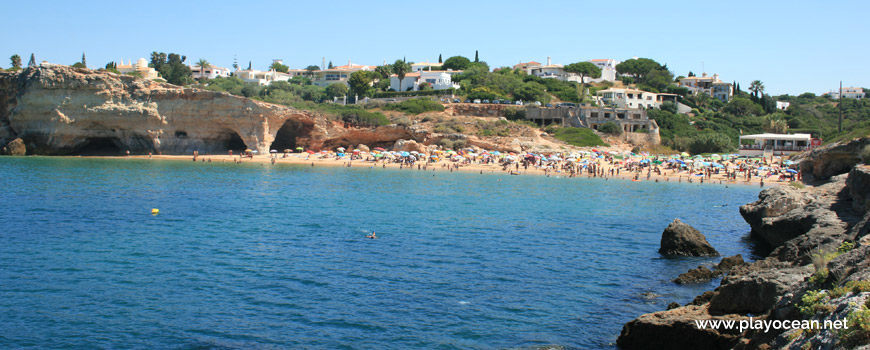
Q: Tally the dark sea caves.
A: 3